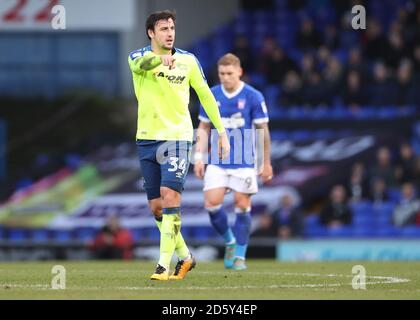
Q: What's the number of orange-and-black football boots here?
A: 2